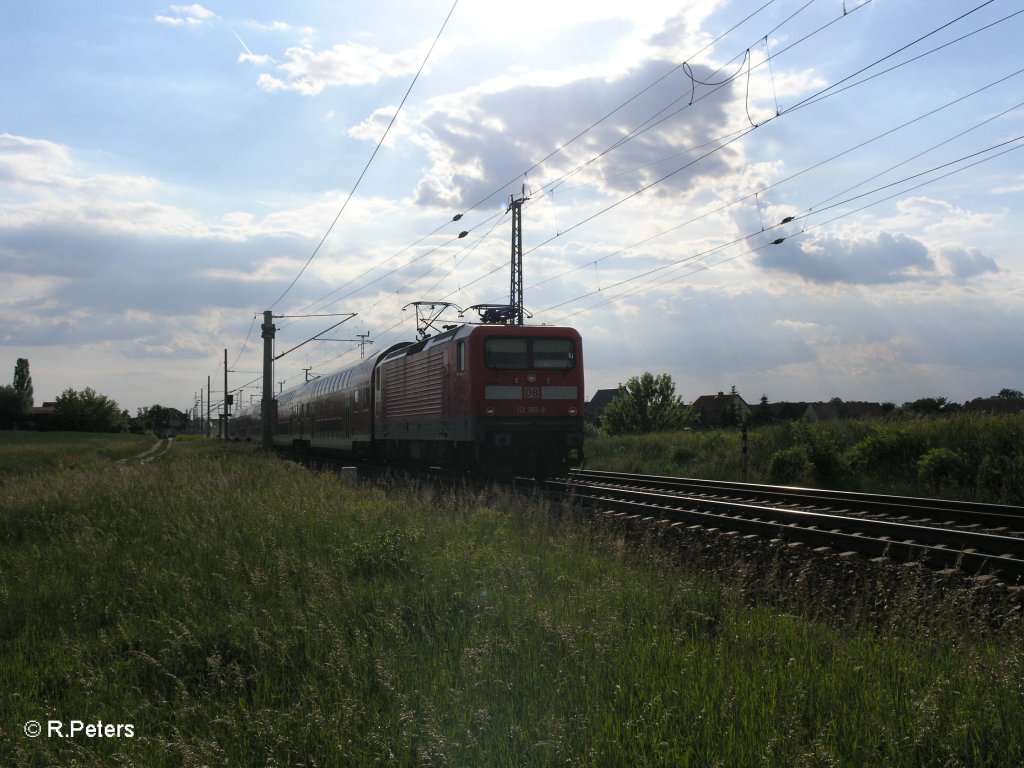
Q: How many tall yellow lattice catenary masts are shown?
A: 0